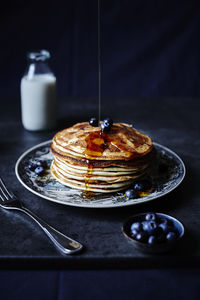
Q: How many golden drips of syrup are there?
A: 1